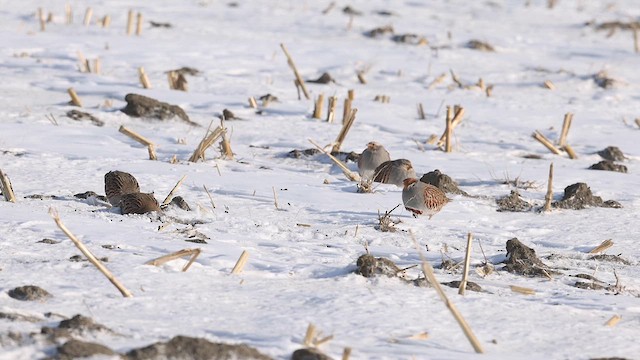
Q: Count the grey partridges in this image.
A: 5